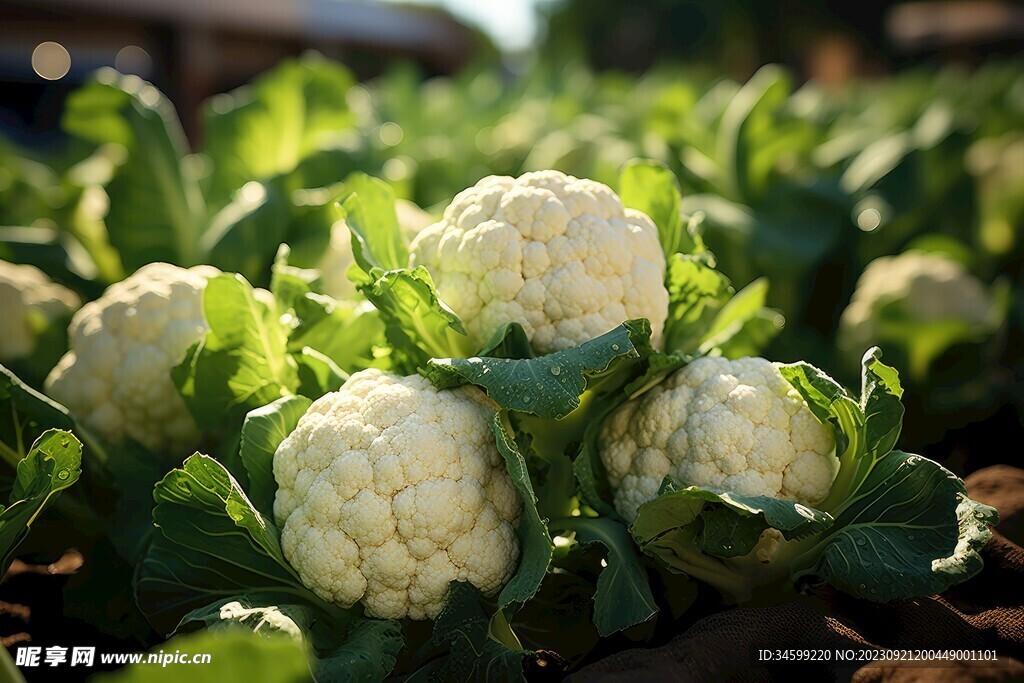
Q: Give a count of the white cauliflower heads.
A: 7